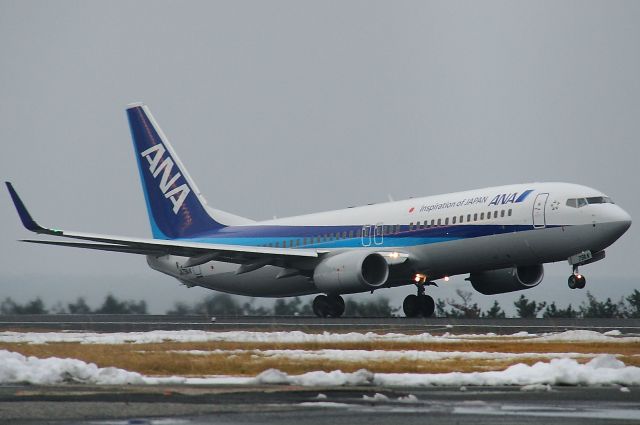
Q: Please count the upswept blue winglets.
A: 1